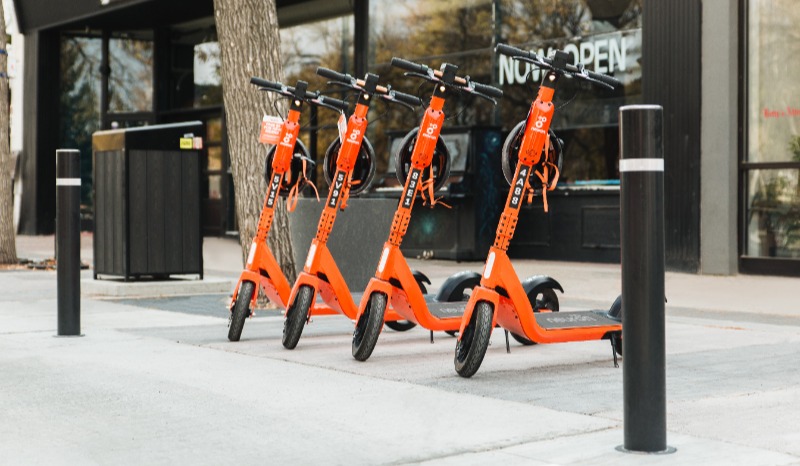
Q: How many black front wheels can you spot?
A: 4